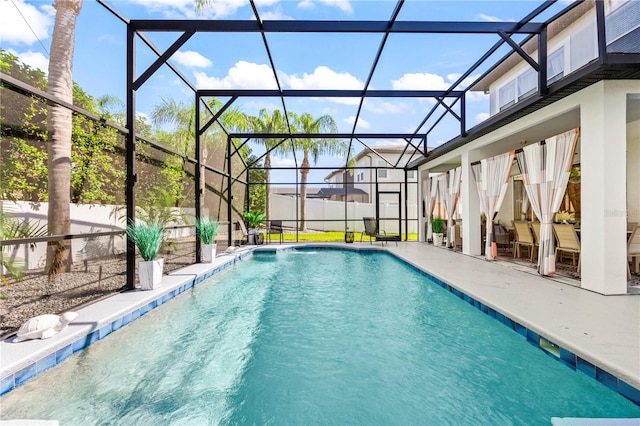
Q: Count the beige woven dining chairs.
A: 4